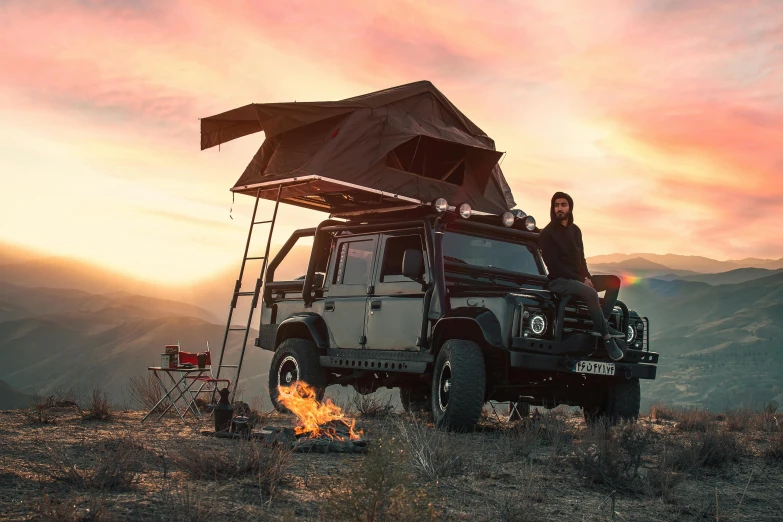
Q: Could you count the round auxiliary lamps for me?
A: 4